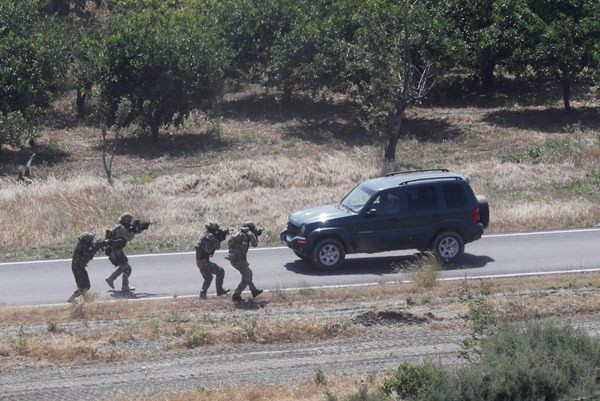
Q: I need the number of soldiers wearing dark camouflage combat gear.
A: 4